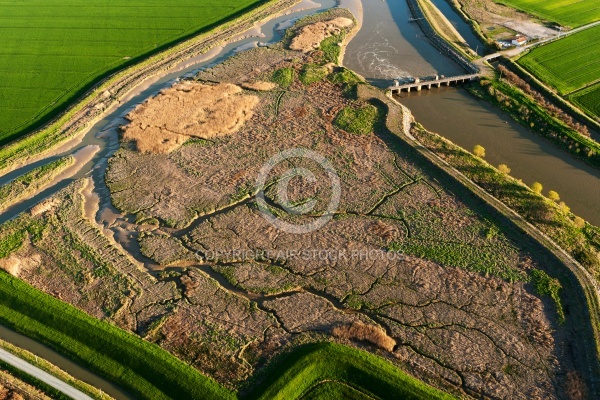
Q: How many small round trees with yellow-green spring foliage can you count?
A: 6